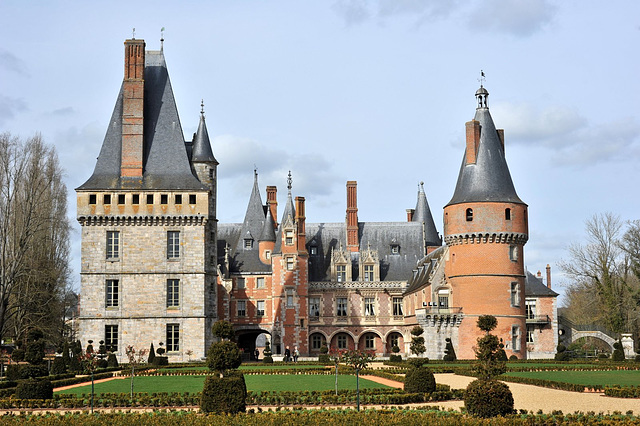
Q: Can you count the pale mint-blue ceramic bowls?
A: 0